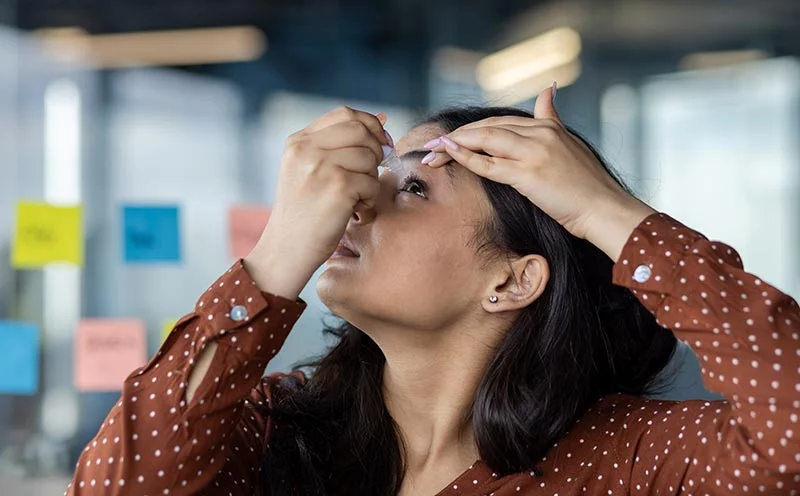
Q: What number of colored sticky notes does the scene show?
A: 6